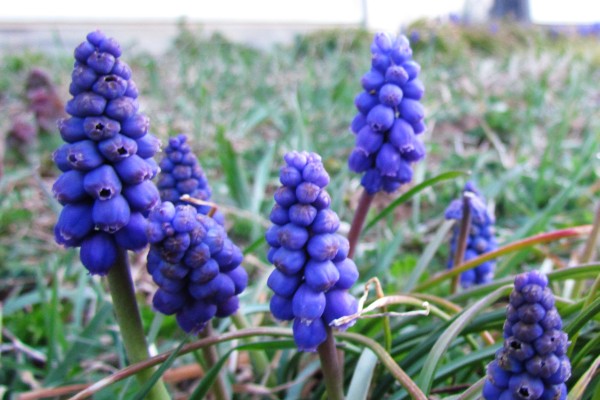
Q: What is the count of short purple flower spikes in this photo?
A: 7